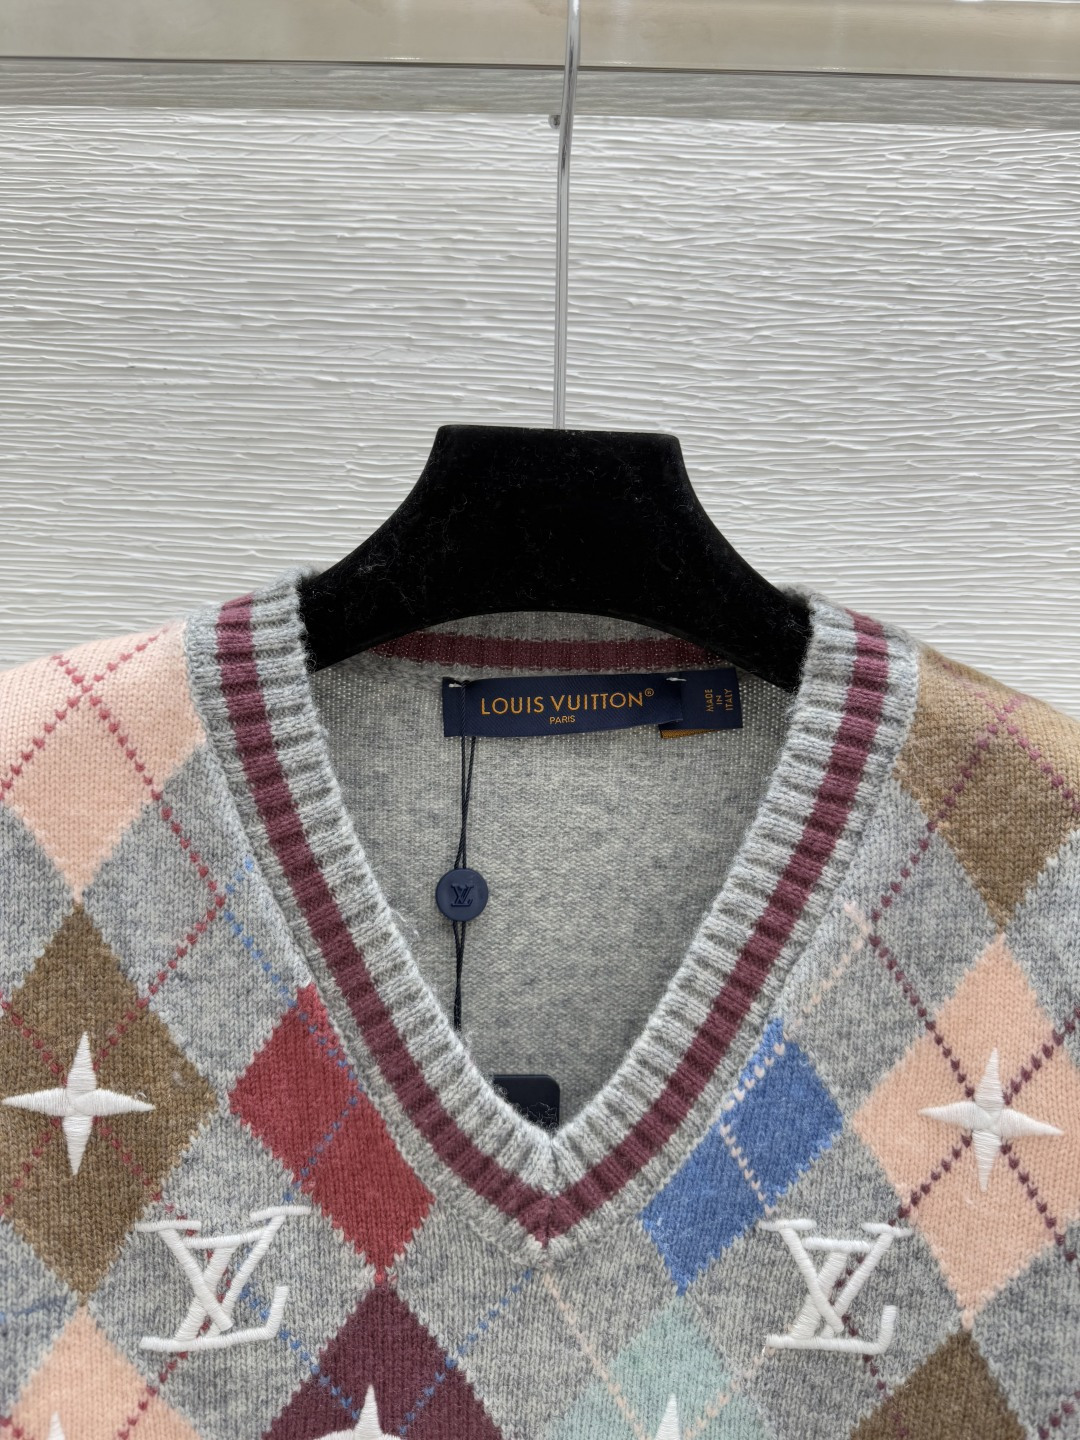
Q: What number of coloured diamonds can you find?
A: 10